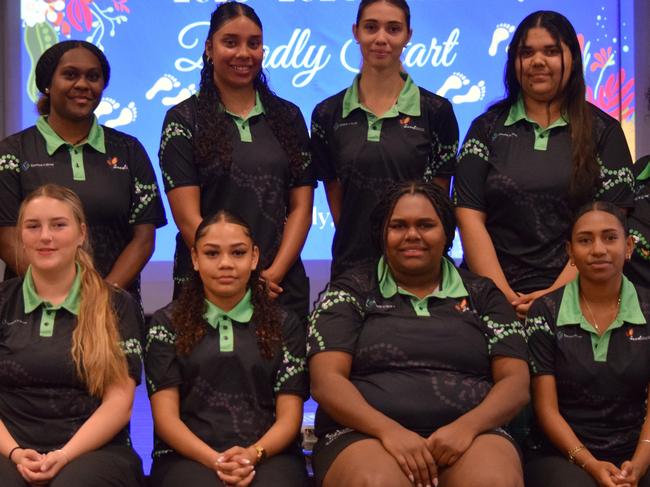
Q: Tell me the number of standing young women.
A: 4